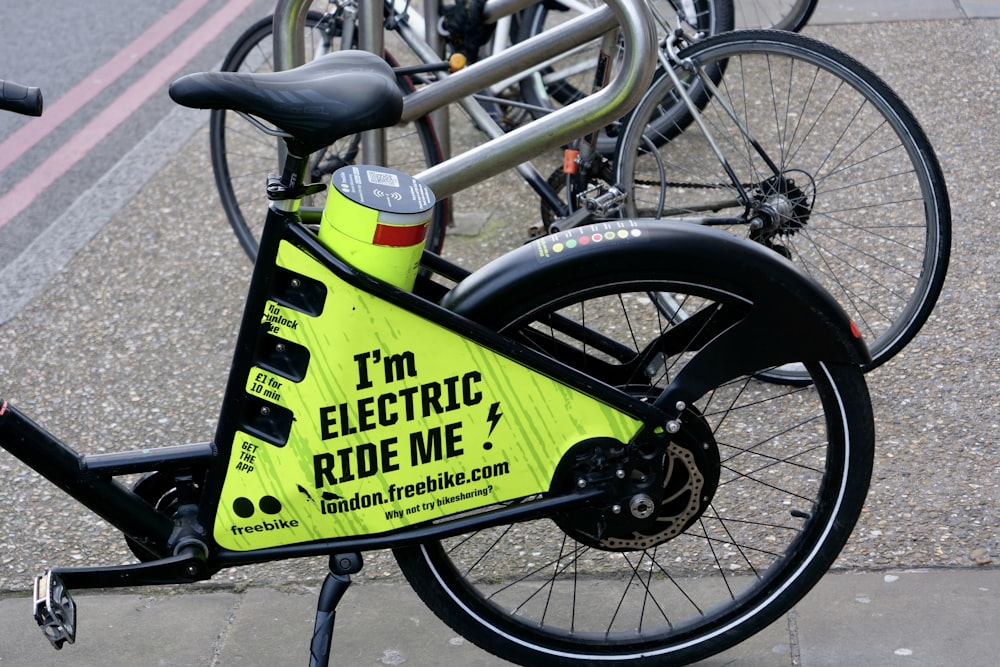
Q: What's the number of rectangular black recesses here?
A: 3